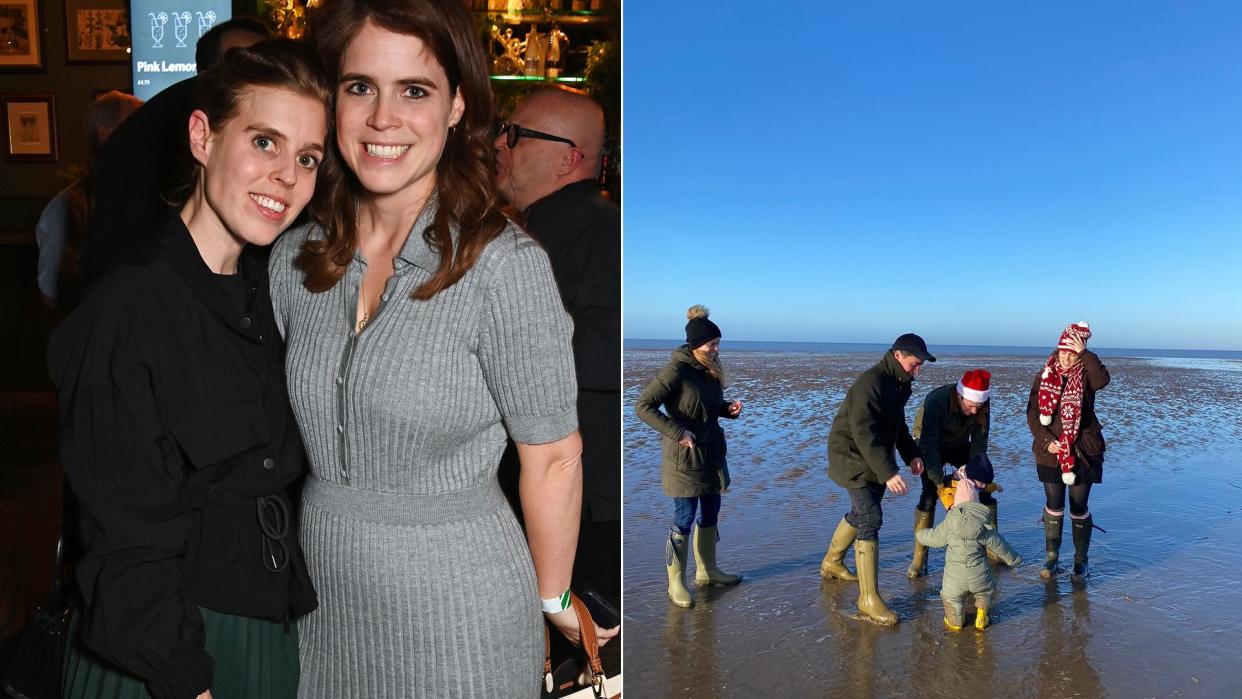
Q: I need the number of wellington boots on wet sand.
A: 10